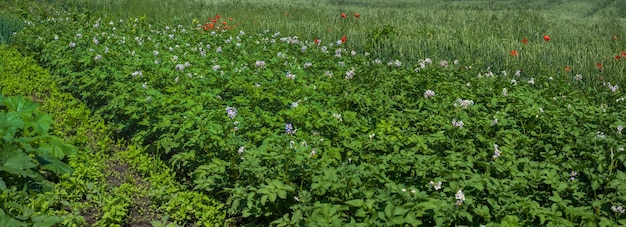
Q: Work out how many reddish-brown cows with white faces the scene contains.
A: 0